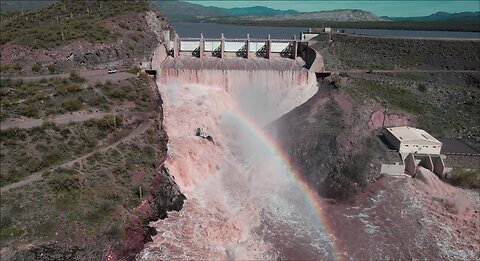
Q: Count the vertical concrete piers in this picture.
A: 6